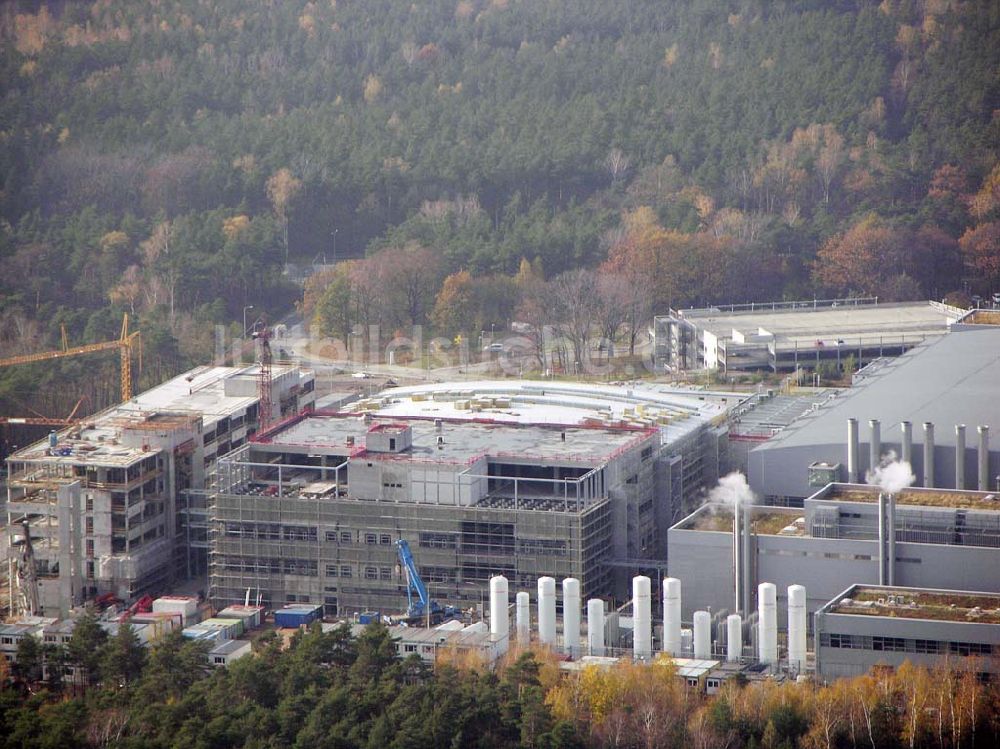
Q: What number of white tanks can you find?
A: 11